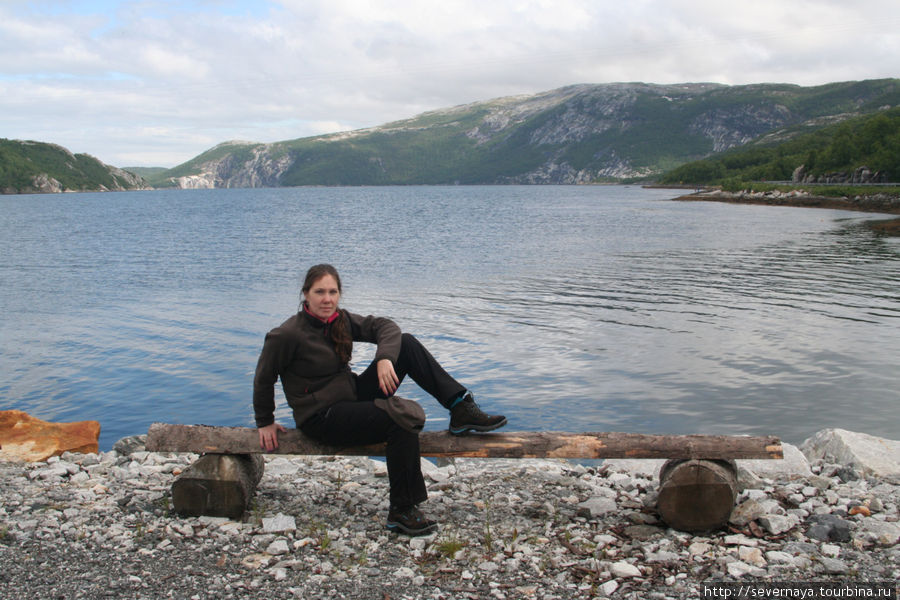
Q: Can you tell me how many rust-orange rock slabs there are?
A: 1